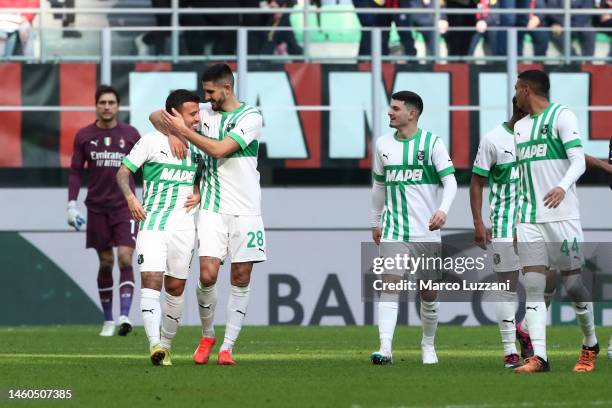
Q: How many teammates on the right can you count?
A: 3